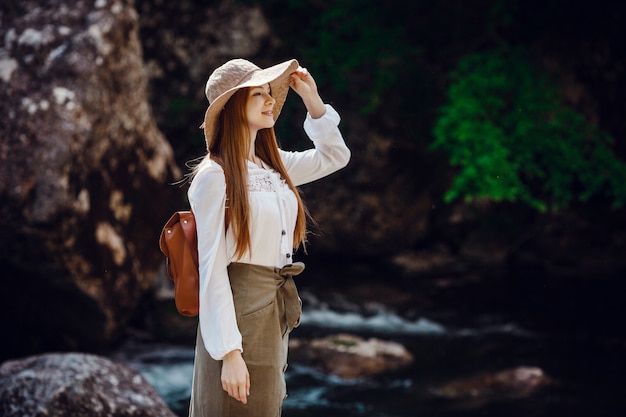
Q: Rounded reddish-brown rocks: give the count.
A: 2